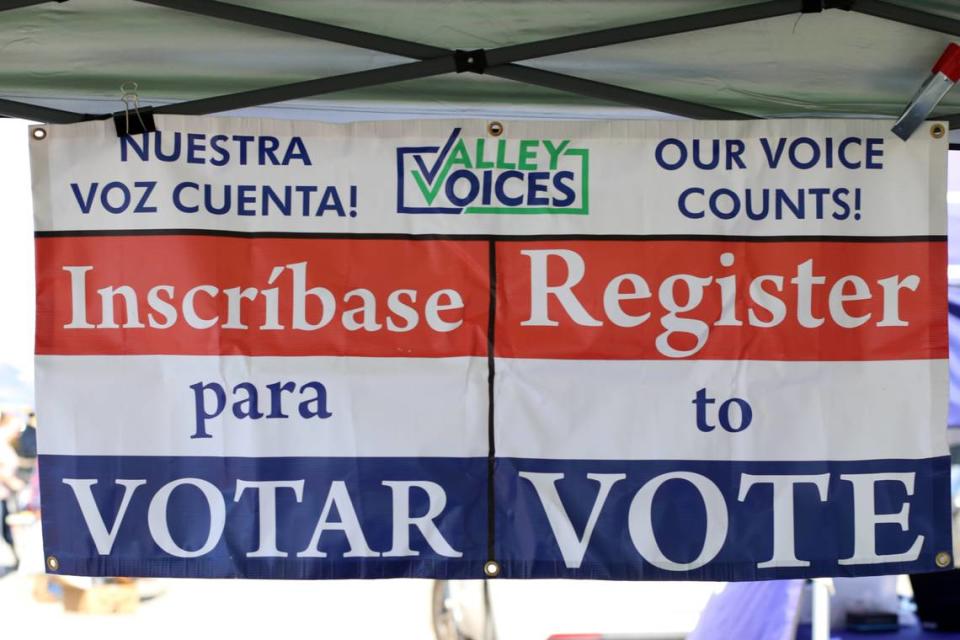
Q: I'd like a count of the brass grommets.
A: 6